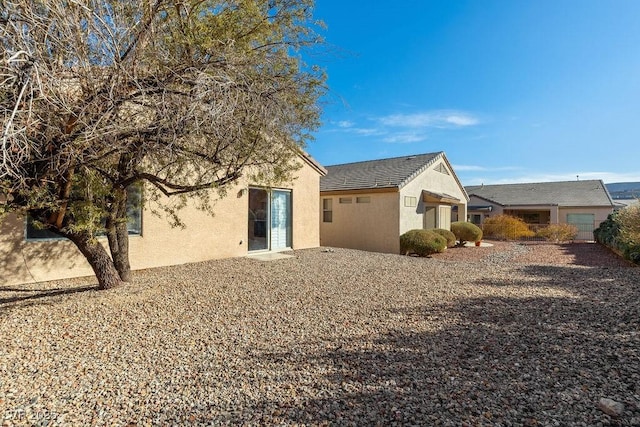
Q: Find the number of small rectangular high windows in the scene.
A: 2